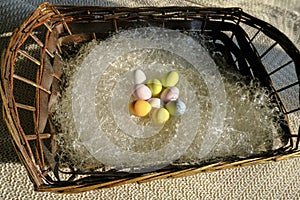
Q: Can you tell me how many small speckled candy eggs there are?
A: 9